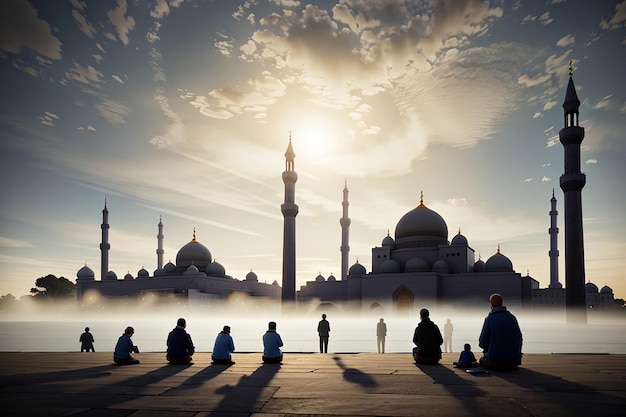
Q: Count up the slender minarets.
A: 6